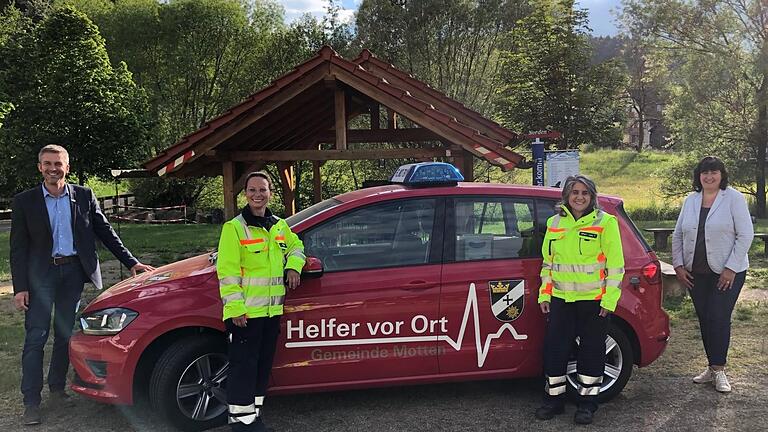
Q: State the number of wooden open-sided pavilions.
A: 1